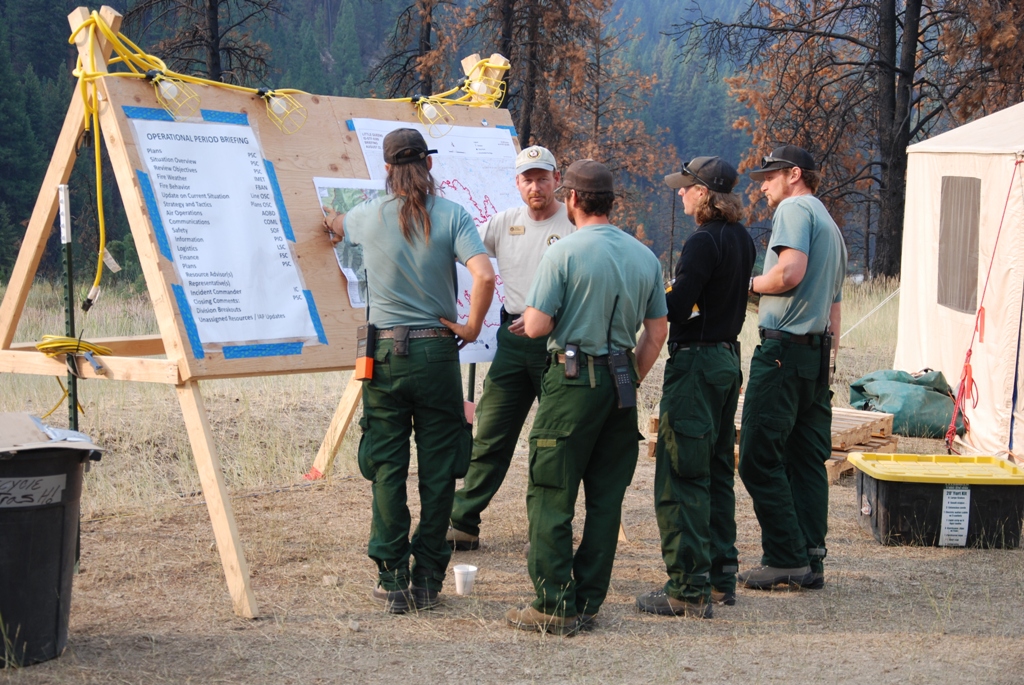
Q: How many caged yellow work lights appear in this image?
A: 4